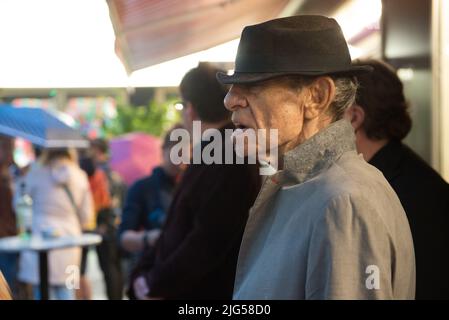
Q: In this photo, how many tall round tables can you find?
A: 1